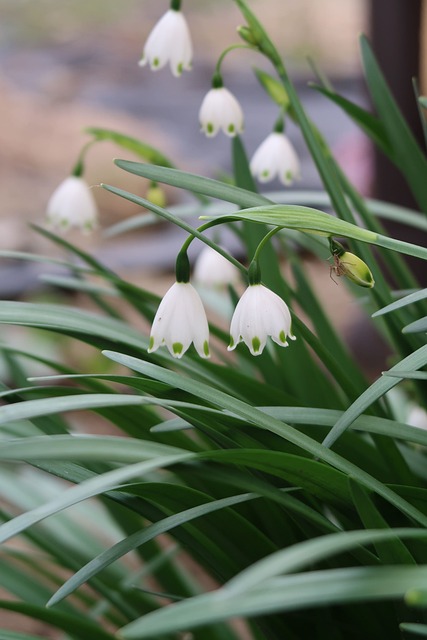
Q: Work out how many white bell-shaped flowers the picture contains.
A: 7